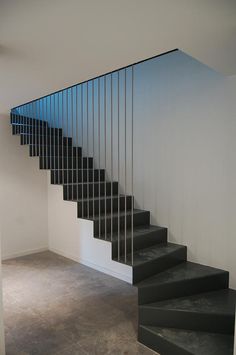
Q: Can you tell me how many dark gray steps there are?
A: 14